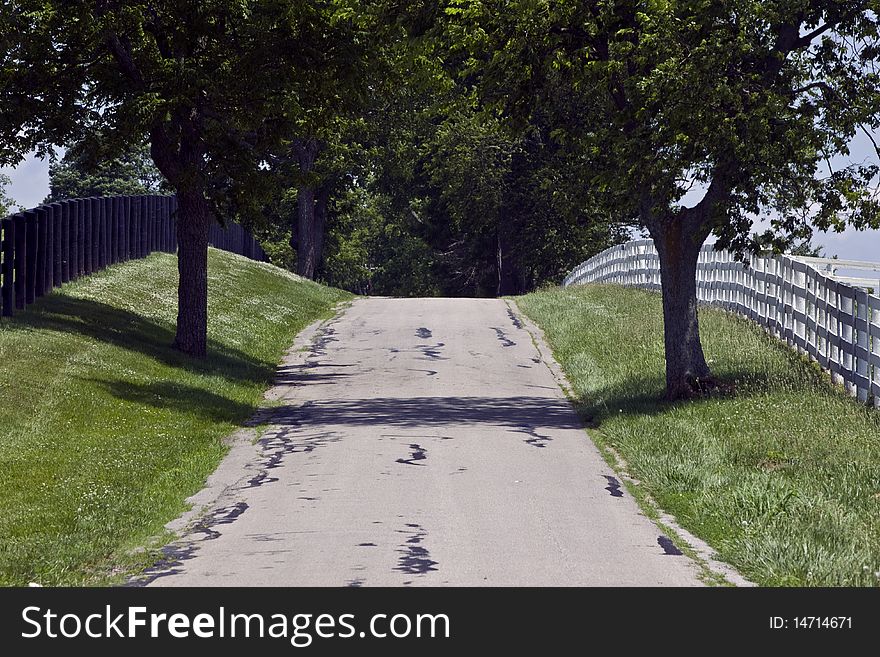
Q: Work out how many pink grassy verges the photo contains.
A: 0